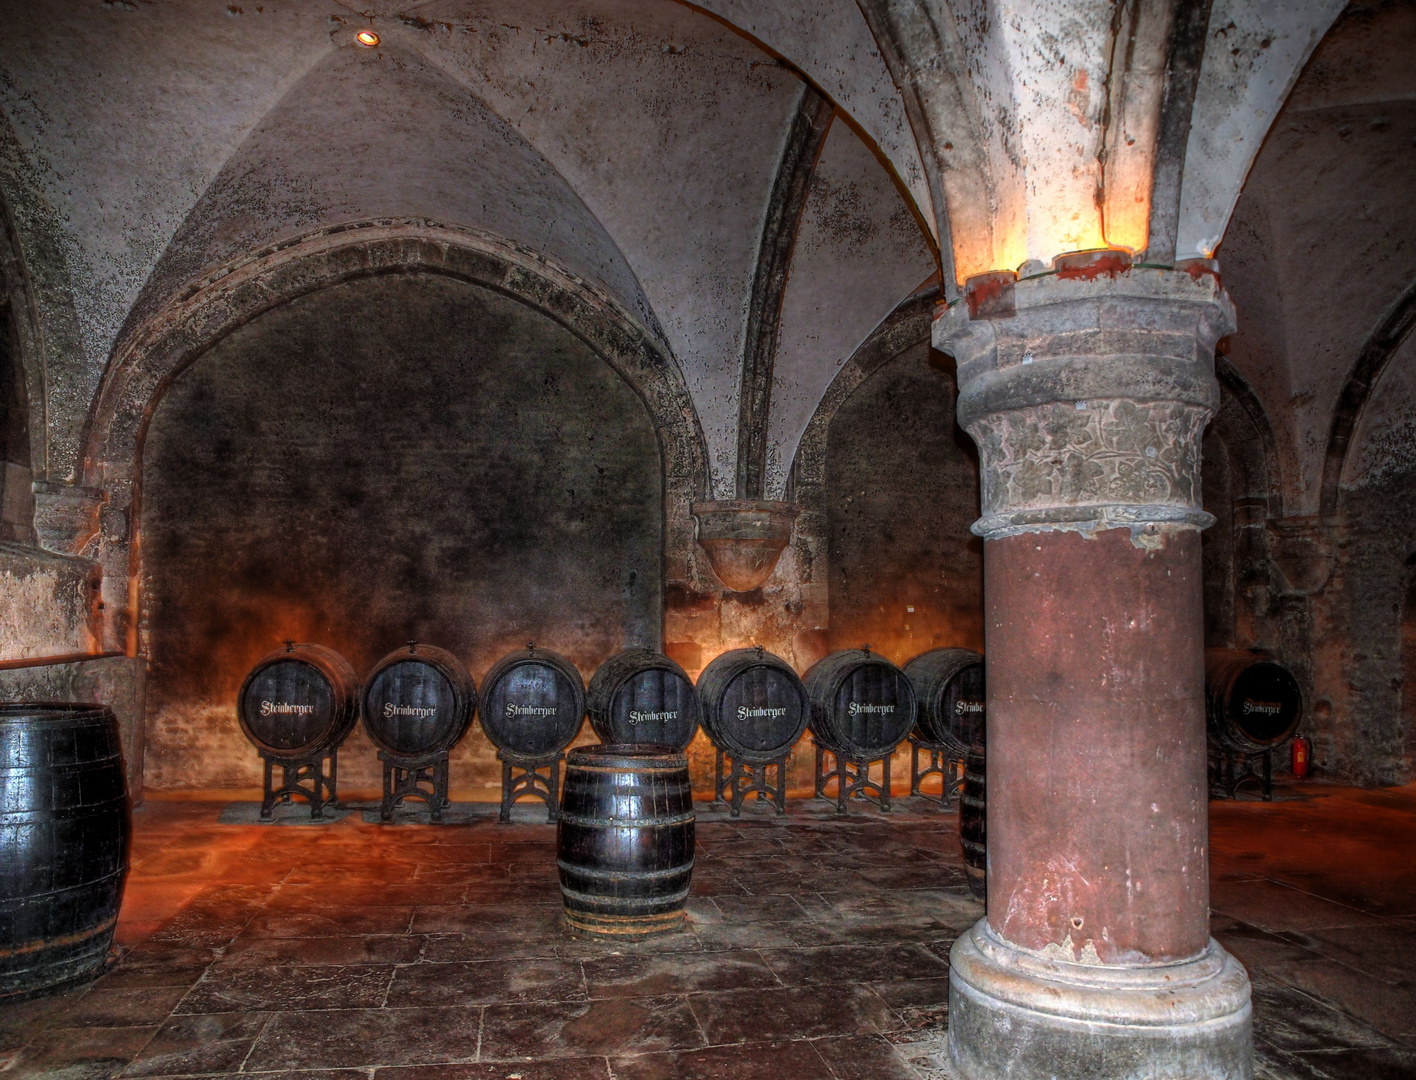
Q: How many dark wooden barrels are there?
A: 11